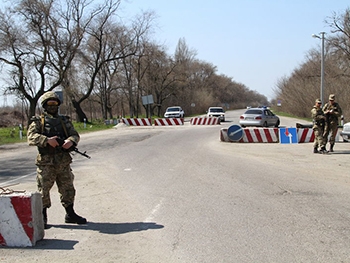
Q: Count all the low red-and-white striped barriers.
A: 6